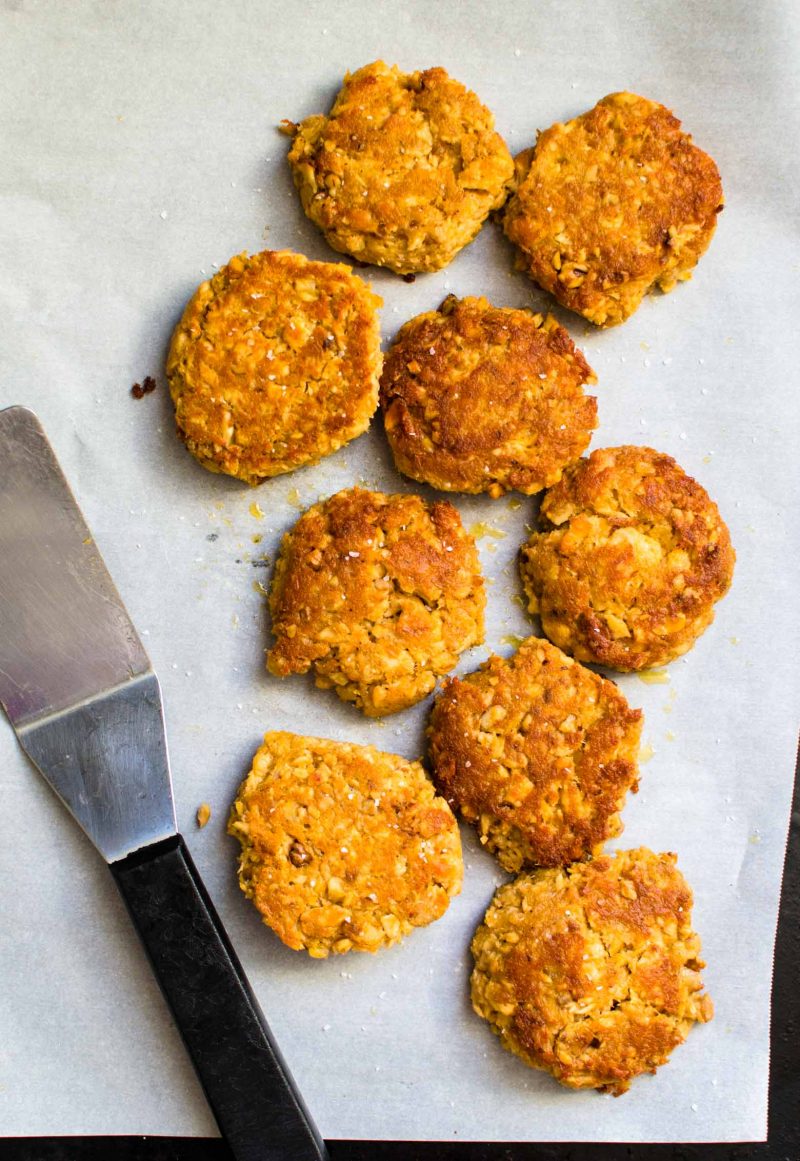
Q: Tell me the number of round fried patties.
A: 9